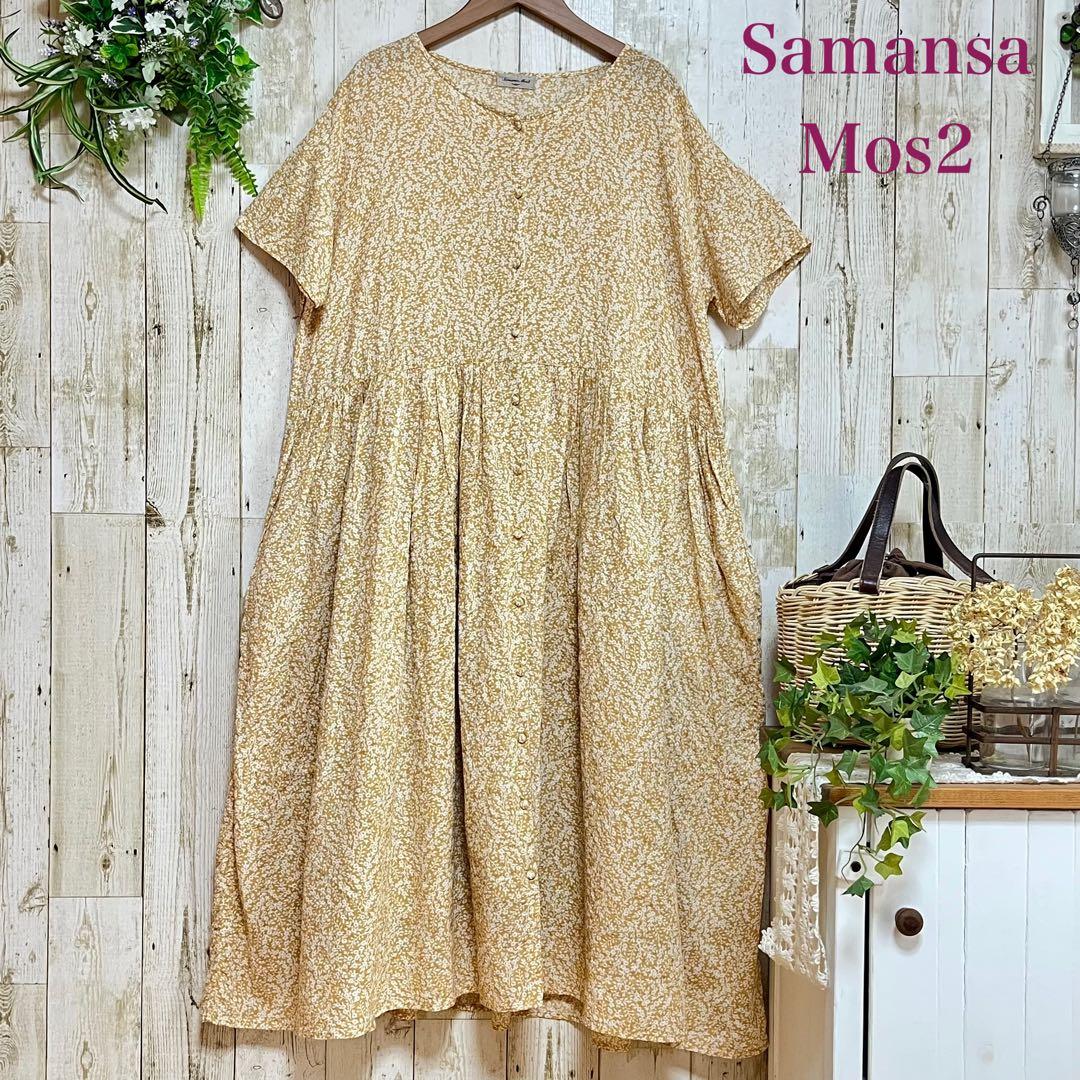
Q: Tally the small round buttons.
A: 12